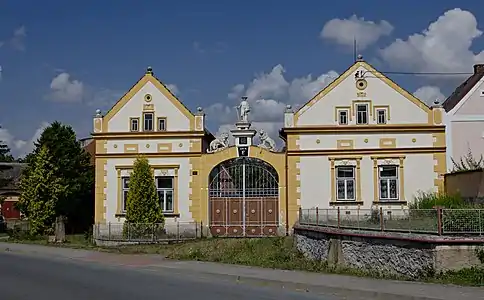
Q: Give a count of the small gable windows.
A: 6